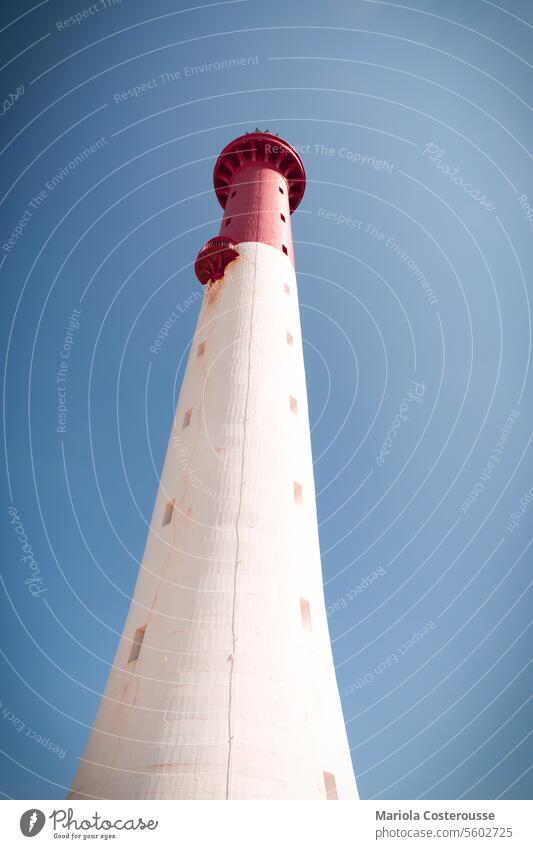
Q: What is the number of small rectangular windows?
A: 15